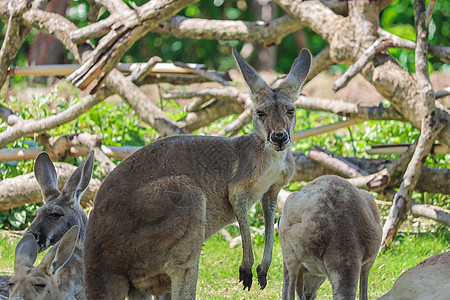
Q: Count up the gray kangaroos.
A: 5